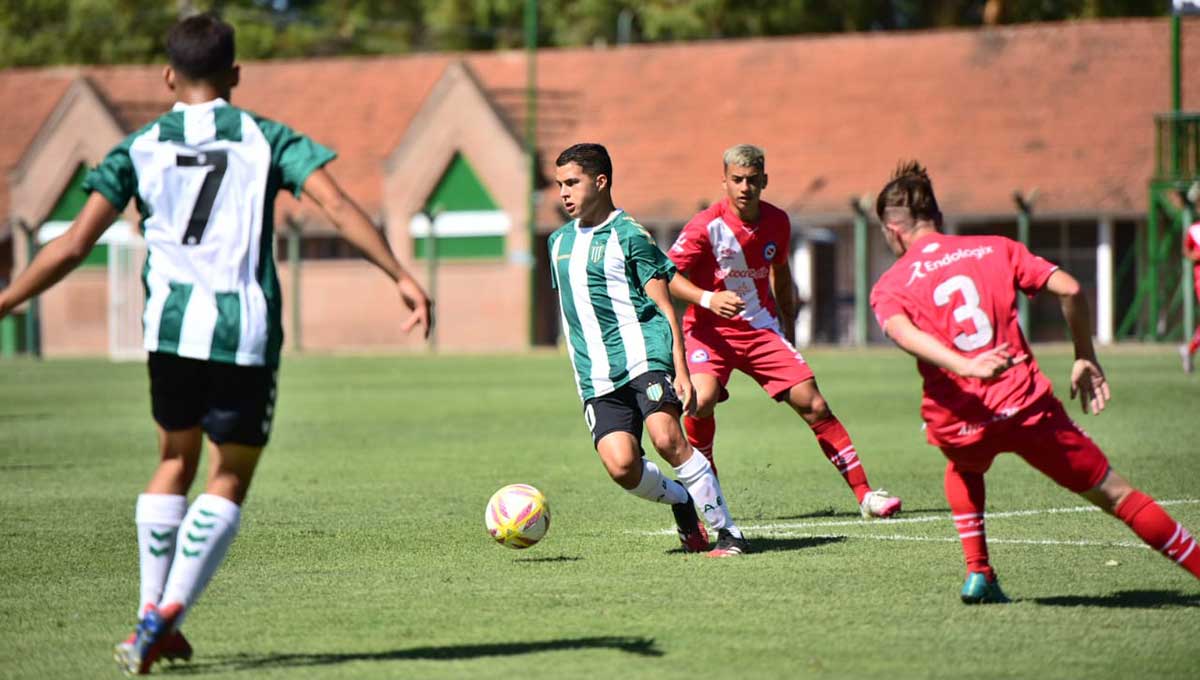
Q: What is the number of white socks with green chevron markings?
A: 2